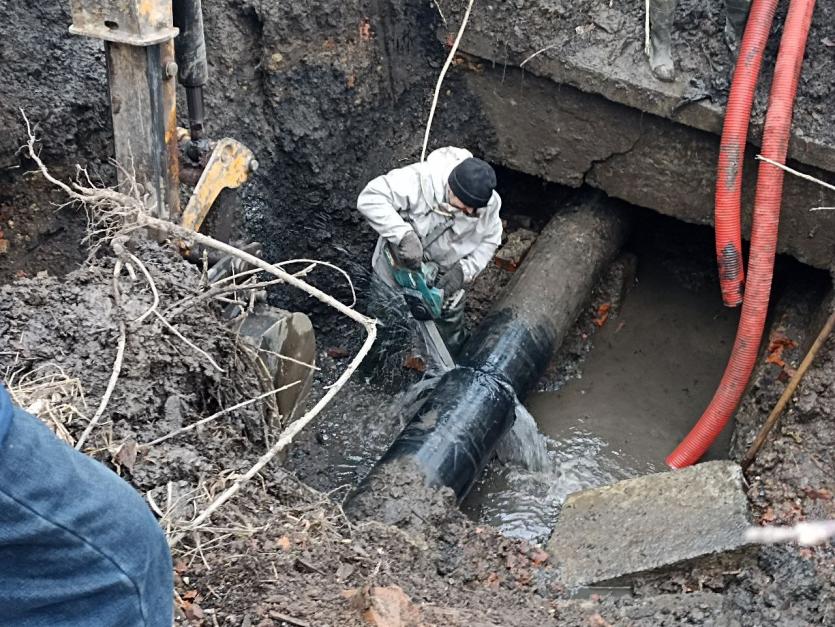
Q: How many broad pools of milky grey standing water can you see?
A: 1